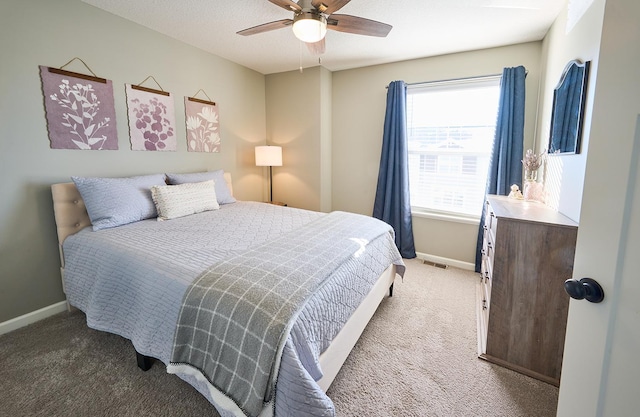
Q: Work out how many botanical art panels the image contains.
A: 3